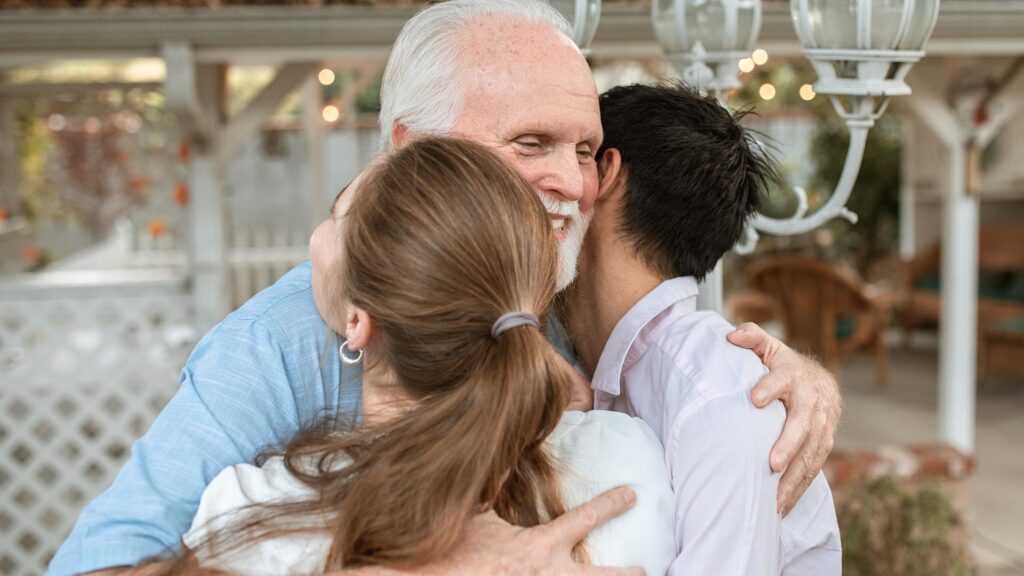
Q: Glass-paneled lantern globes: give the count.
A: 3